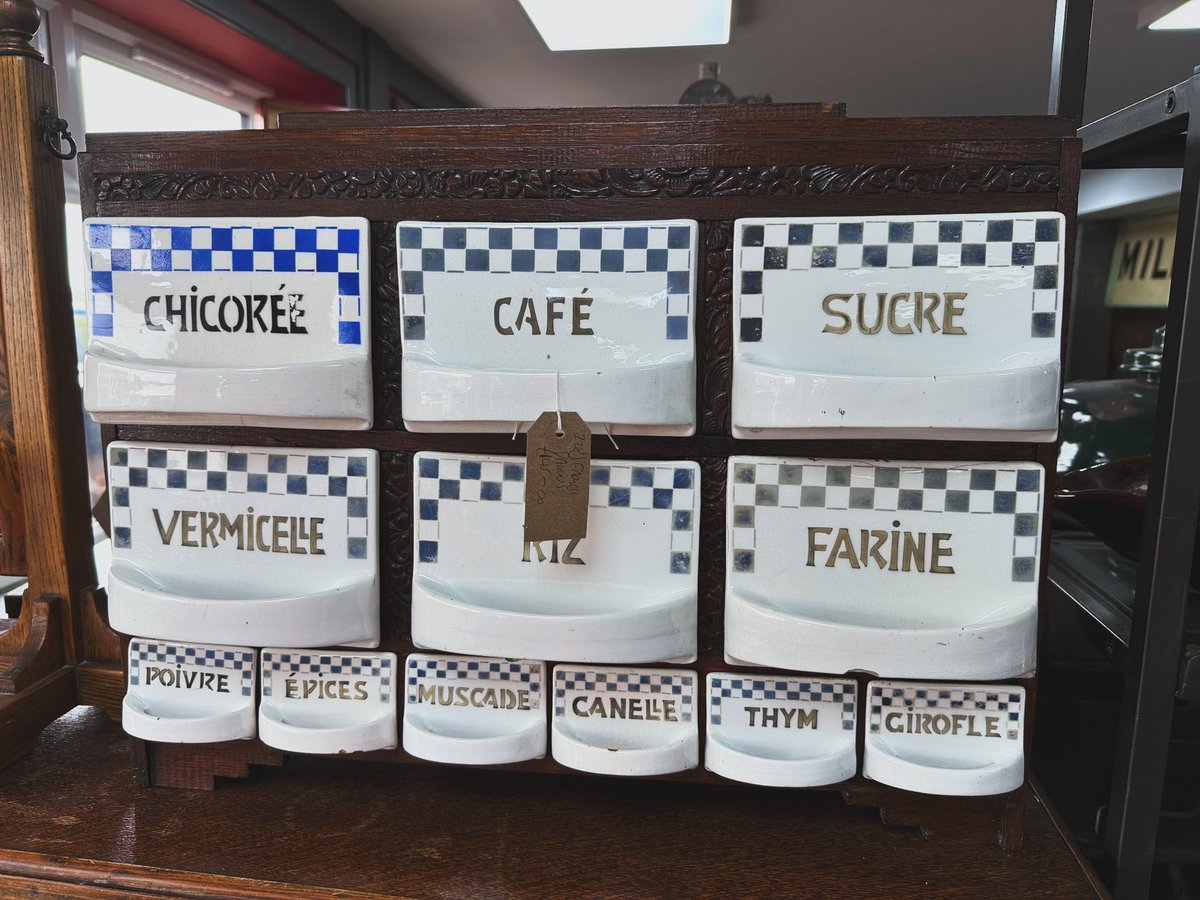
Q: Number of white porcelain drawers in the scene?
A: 12